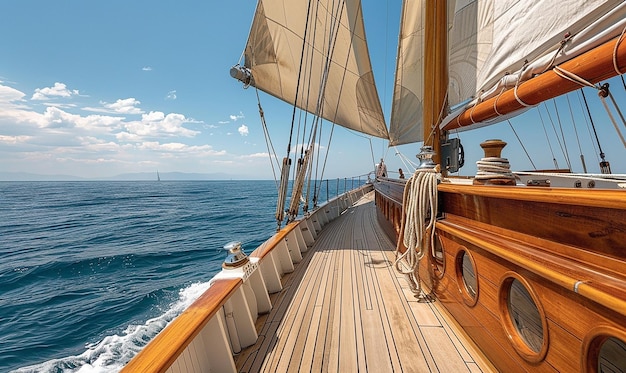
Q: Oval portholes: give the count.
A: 4